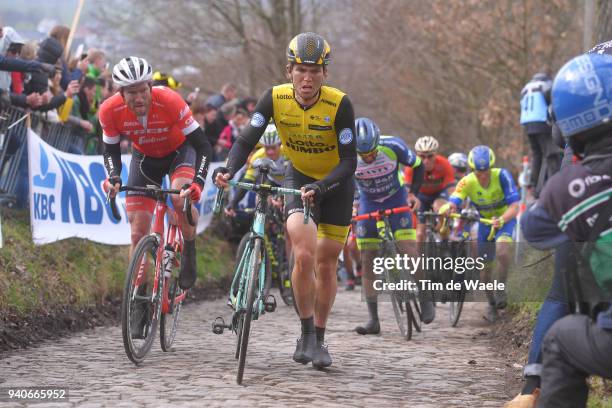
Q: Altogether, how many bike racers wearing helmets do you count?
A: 7